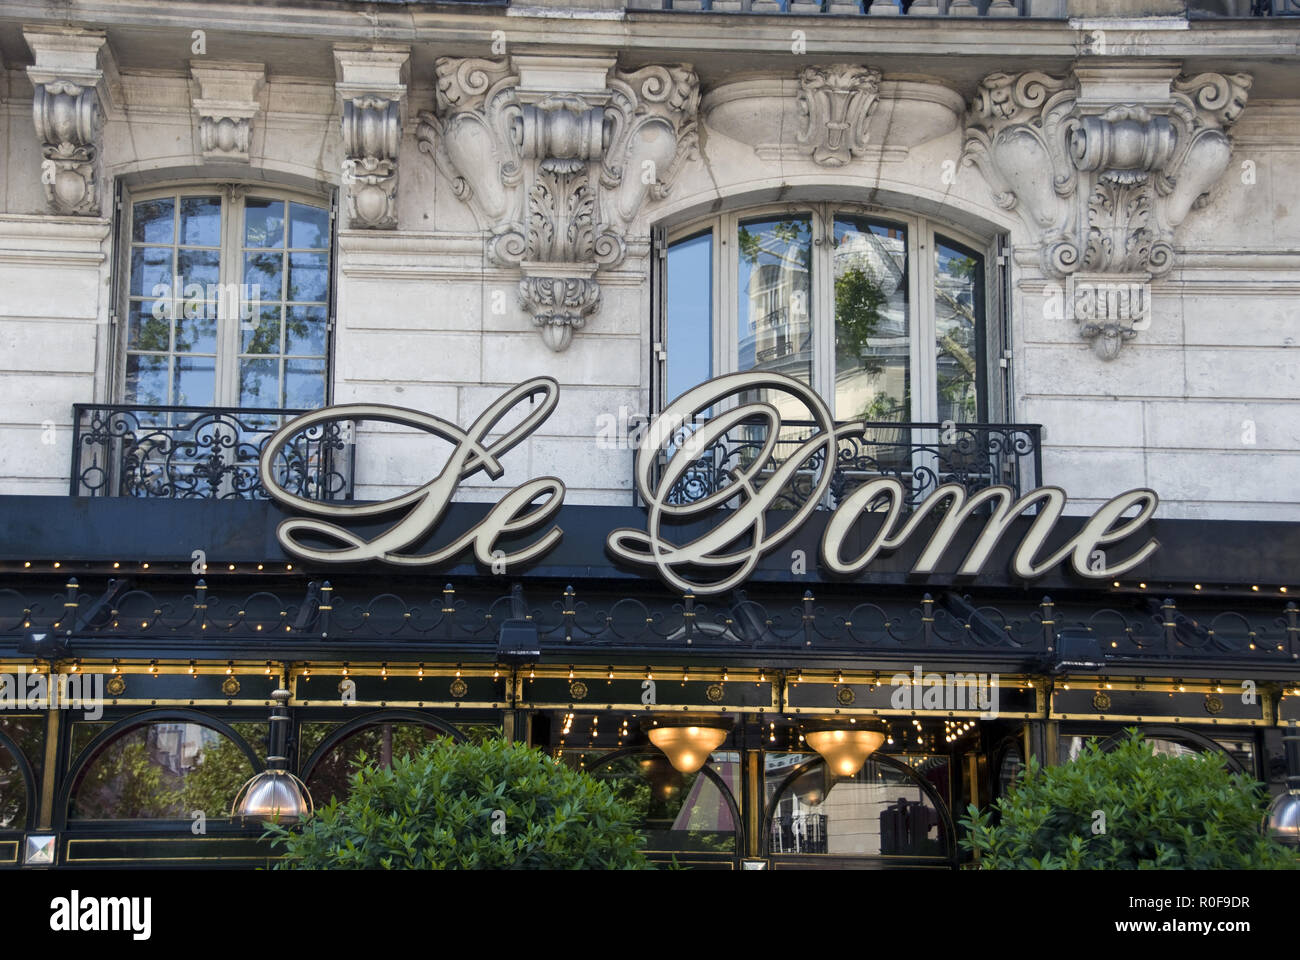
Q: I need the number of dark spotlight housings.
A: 3